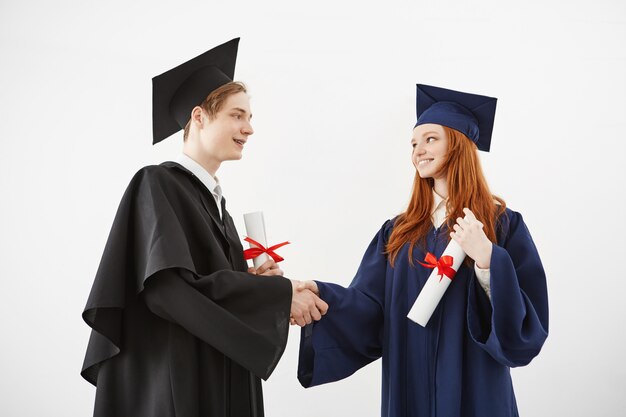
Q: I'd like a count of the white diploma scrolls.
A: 2